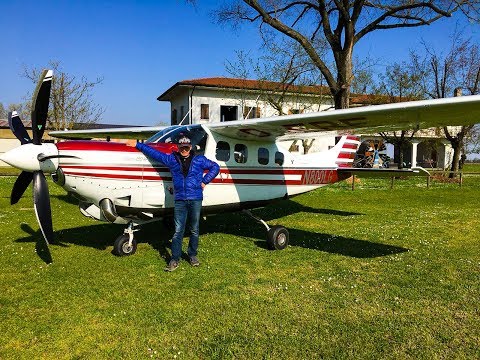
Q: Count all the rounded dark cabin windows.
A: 4